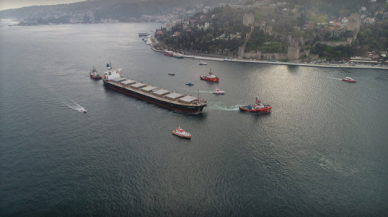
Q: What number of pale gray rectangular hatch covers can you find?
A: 7